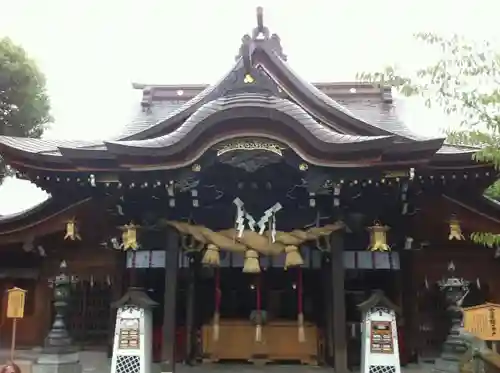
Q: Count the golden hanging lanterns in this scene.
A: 4